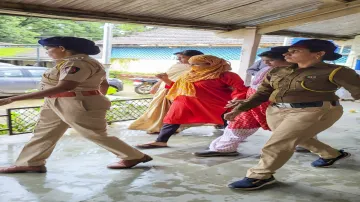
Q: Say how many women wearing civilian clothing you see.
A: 3